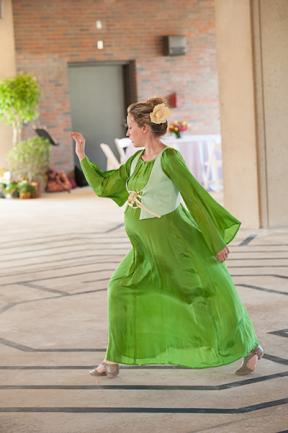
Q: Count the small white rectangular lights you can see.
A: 2